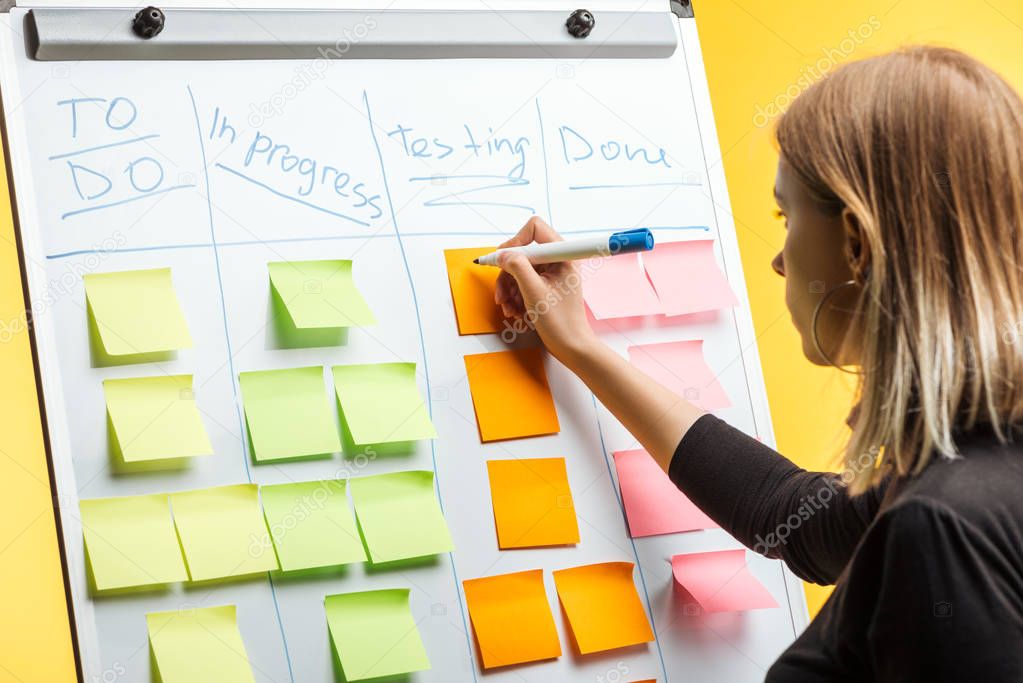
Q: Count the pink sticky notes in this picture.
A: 5